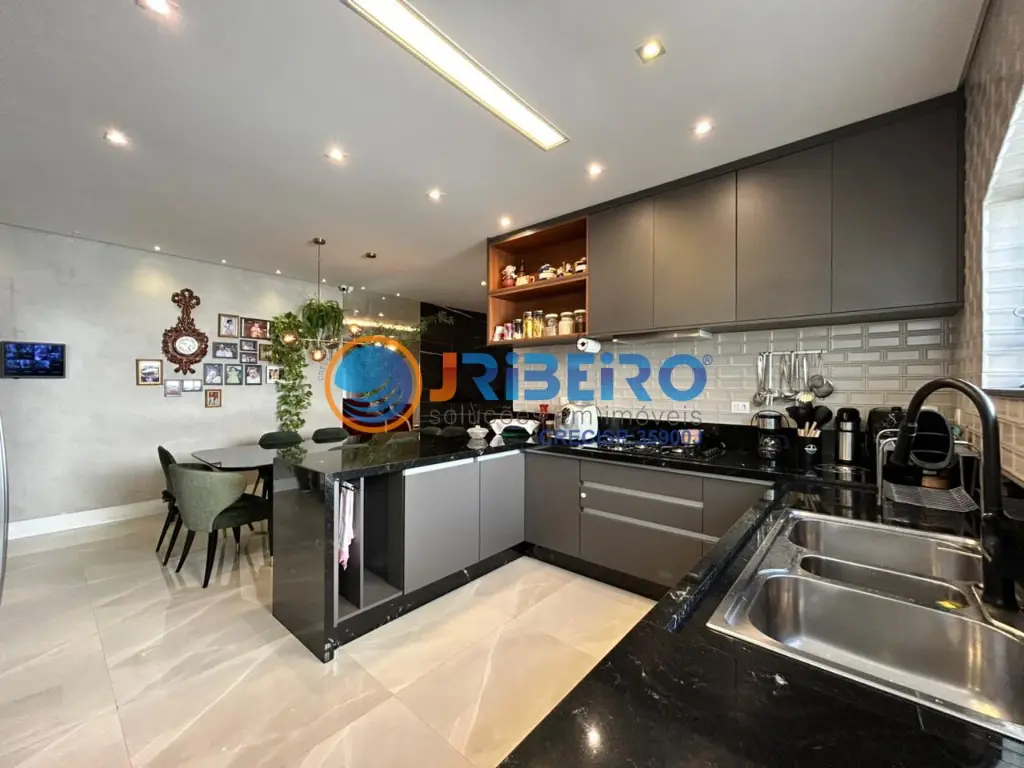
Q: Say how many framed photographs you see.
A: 14